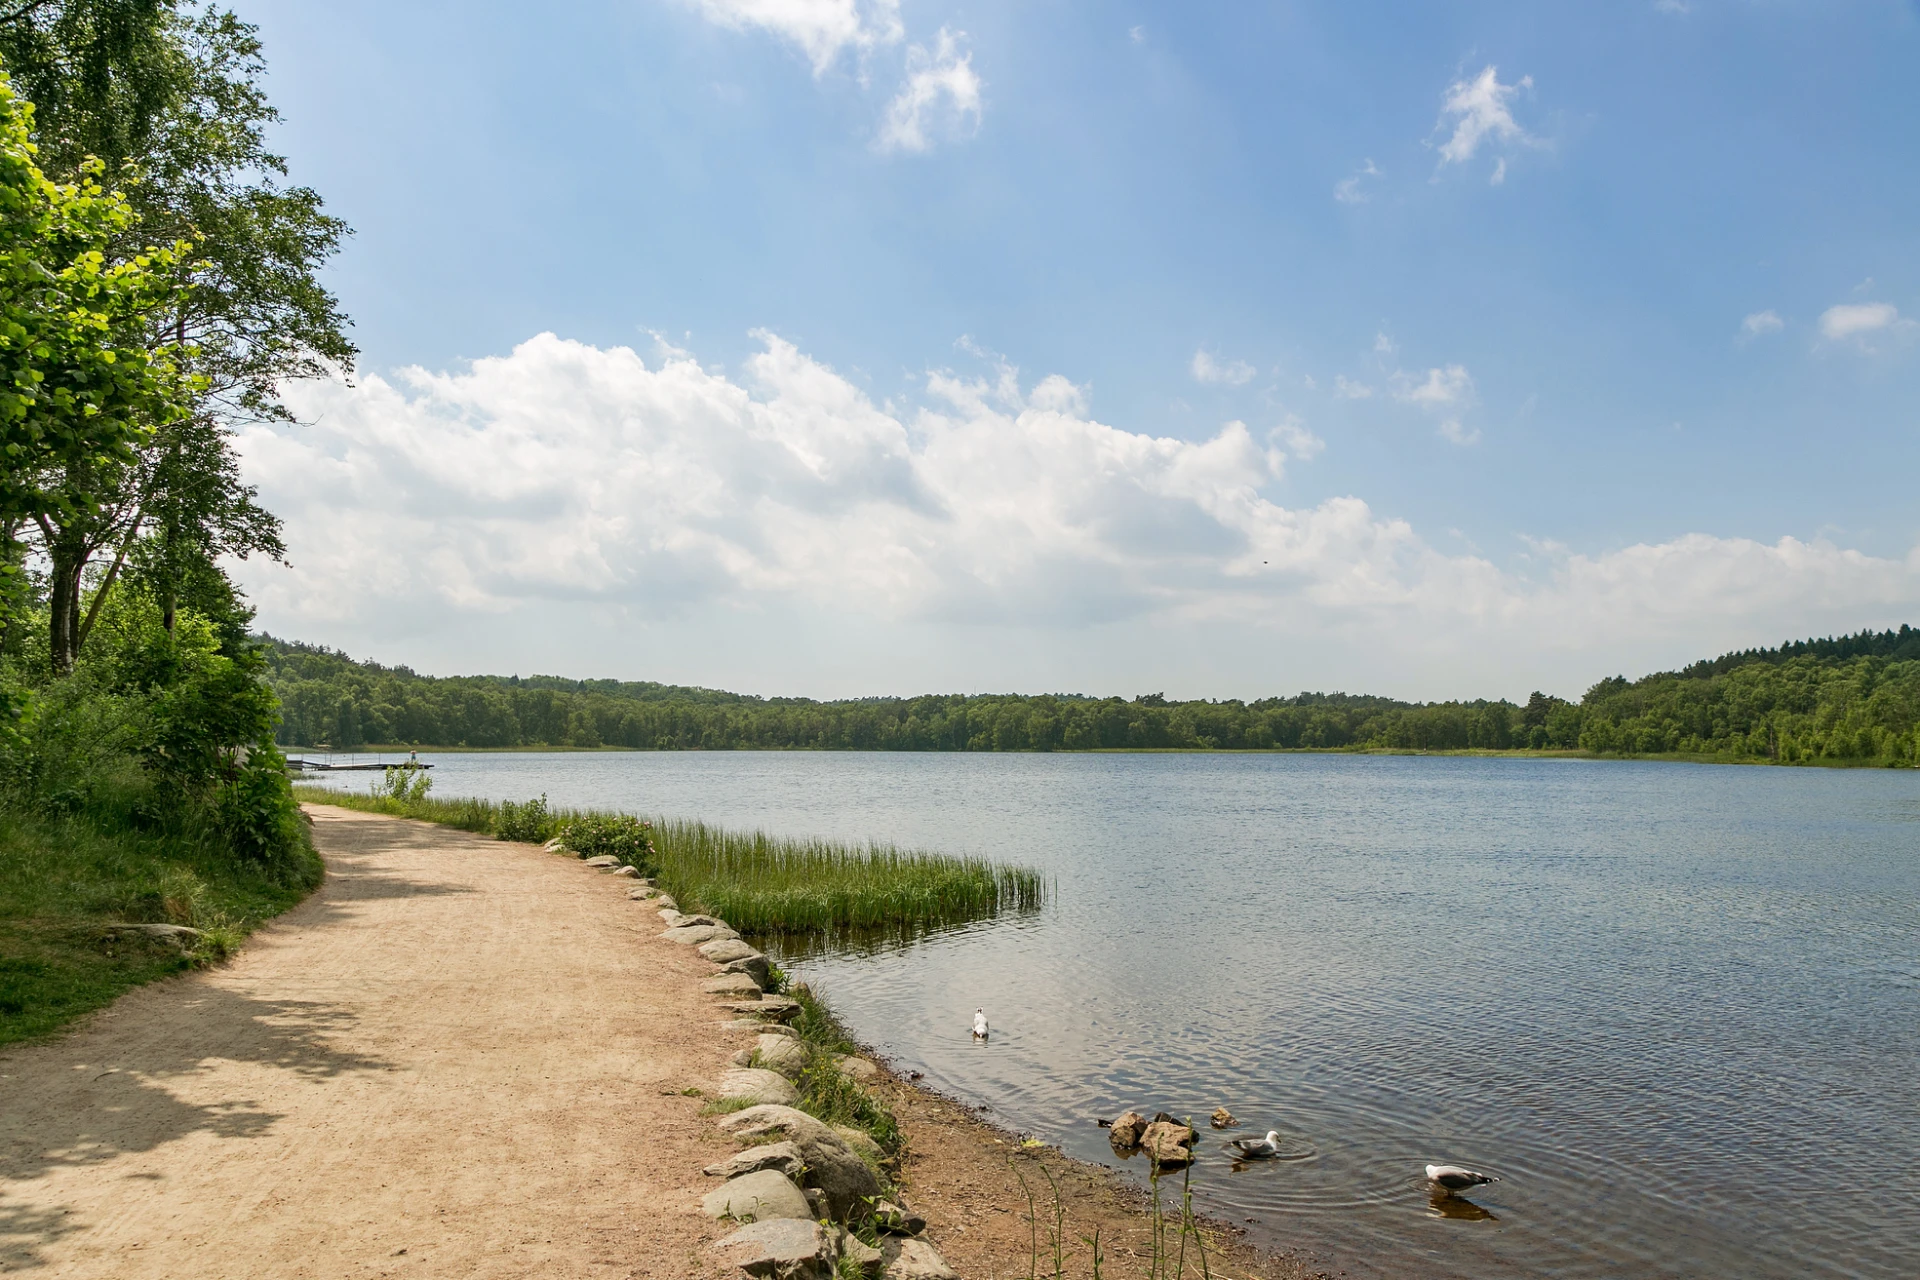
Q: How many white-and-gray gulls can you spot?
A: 3